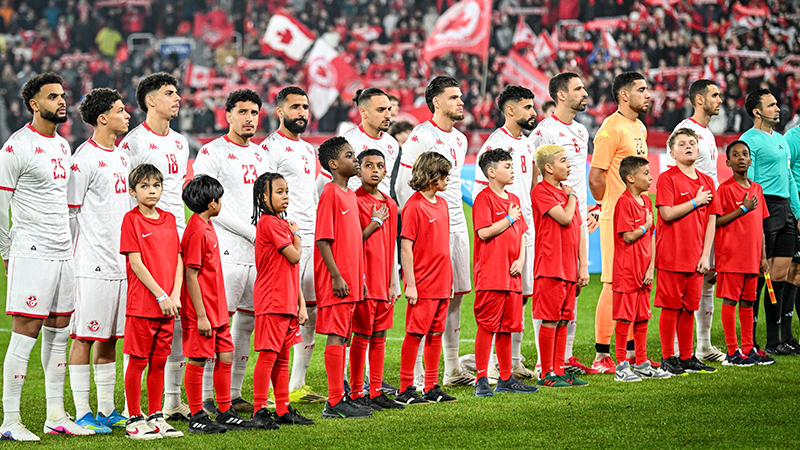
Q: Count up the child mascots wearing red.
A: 11